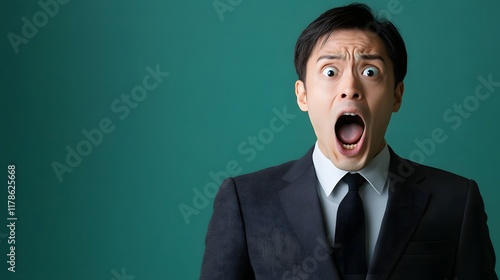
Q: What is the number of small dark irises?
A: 2